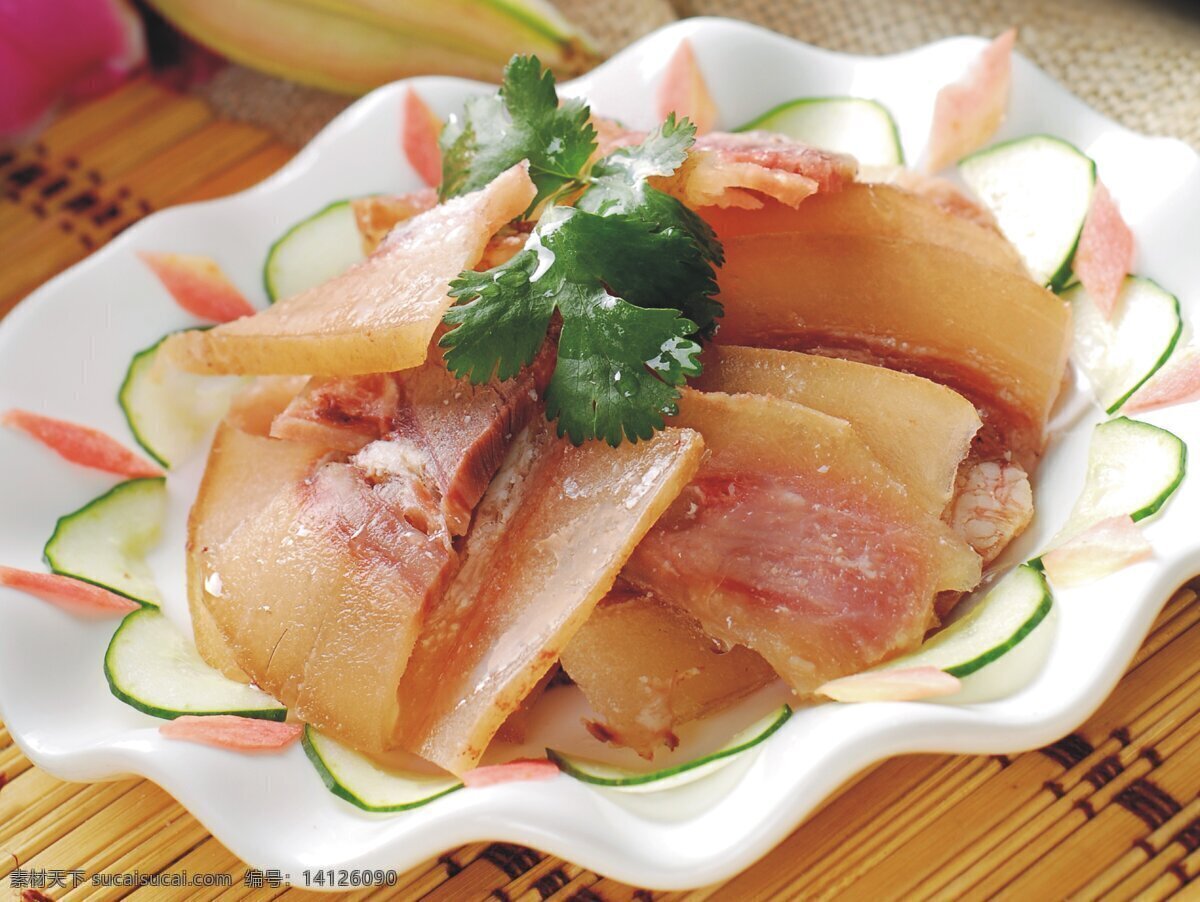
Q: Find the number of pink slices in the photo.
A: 12